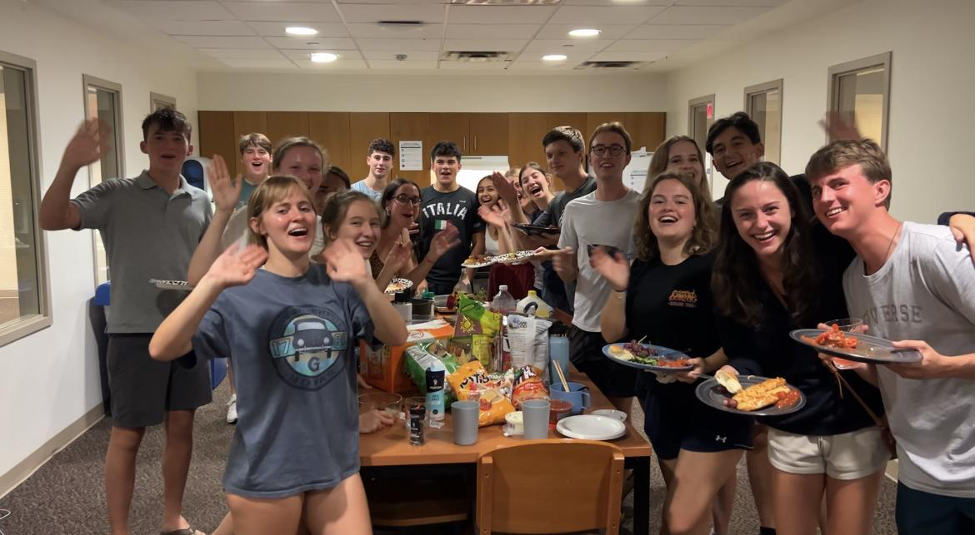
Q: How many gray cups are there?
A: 2